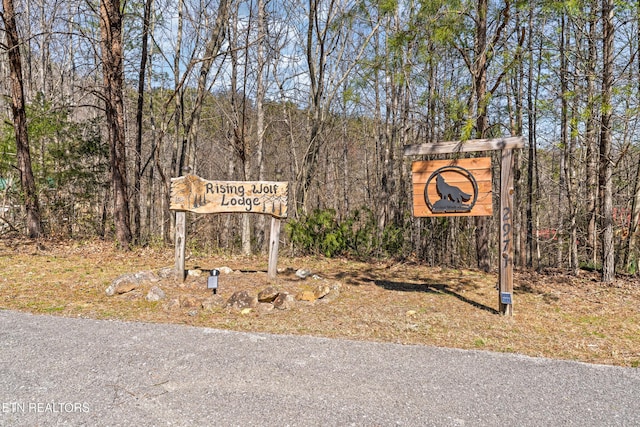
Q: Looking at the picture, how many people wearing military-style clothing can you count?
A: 0